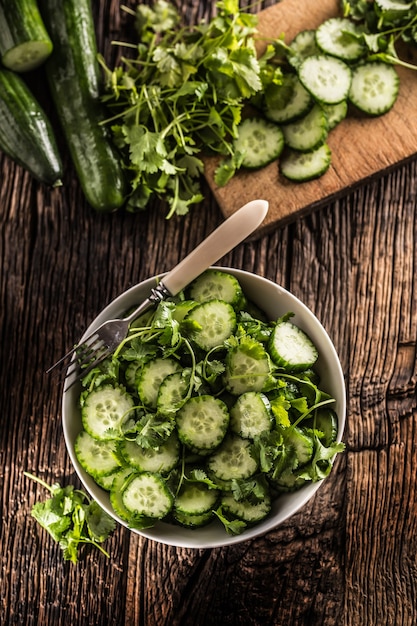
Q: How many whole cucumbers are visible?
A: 2